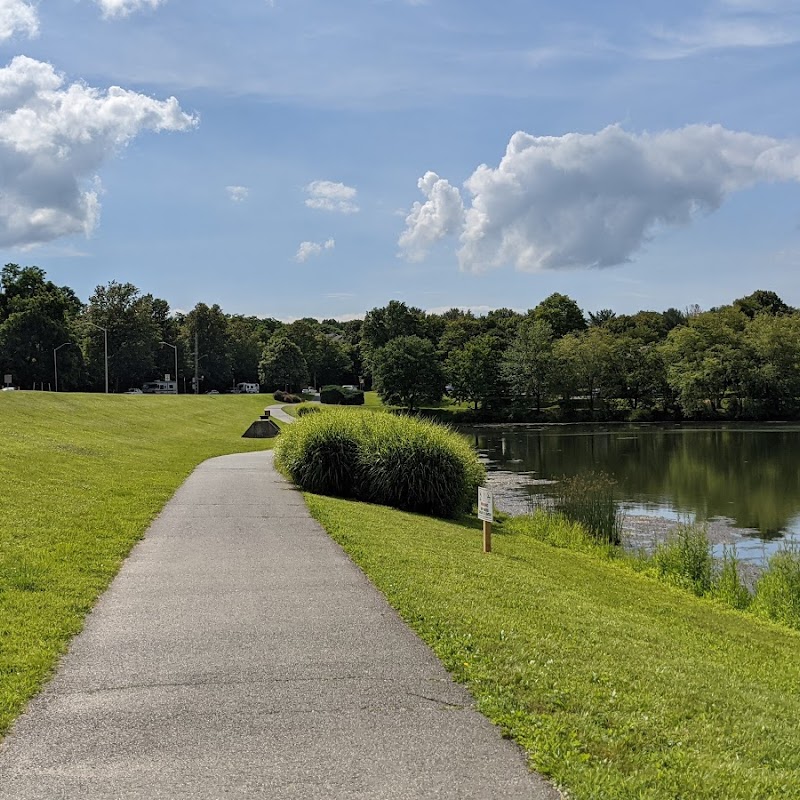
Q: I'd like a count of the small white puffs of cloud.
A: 3